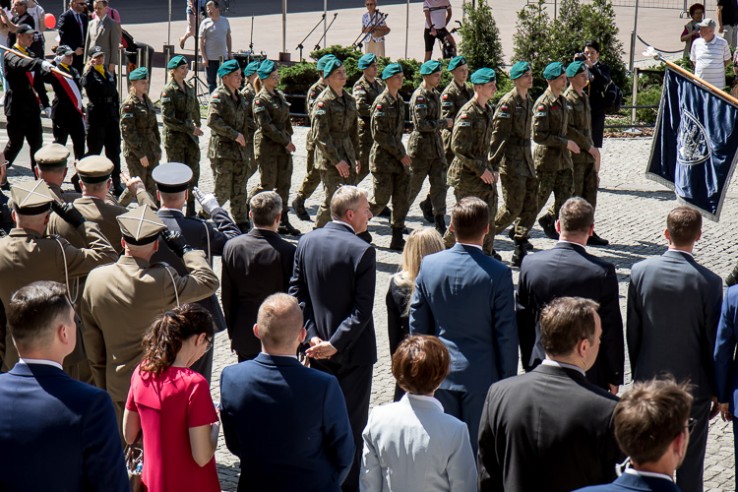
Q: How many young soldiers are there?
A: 15